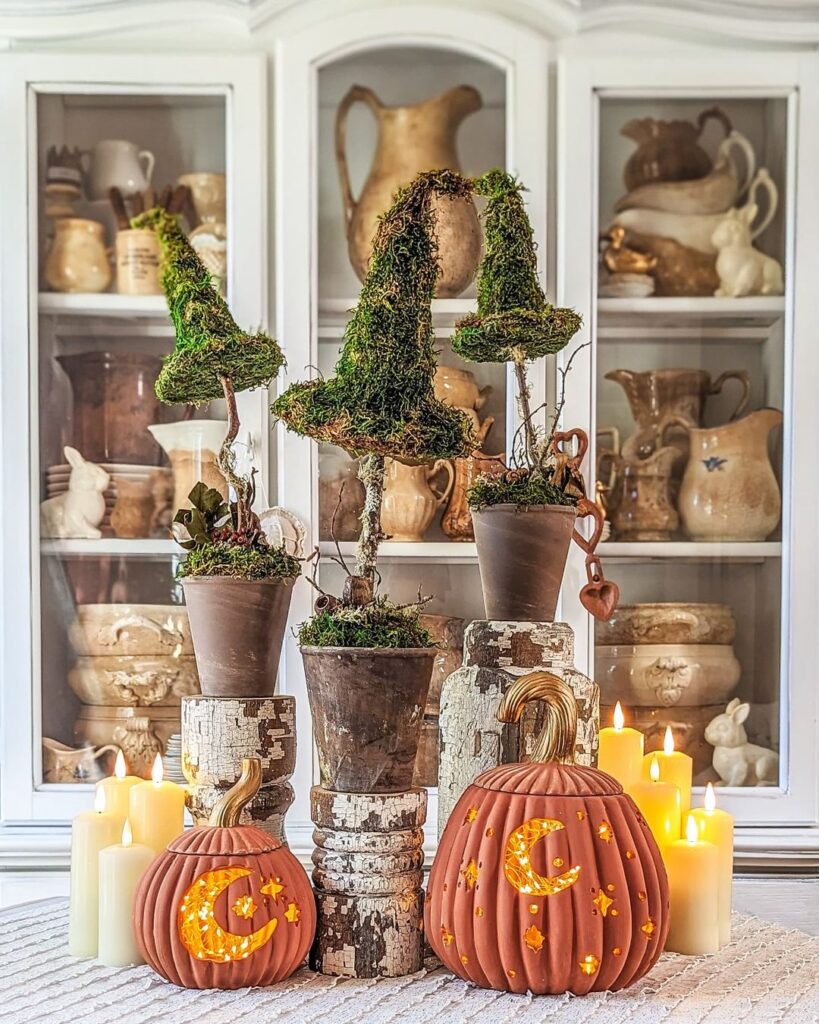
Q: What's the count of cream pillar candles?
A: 9